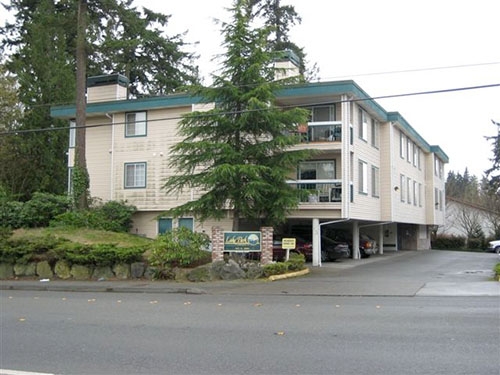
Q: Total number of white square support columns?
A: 3